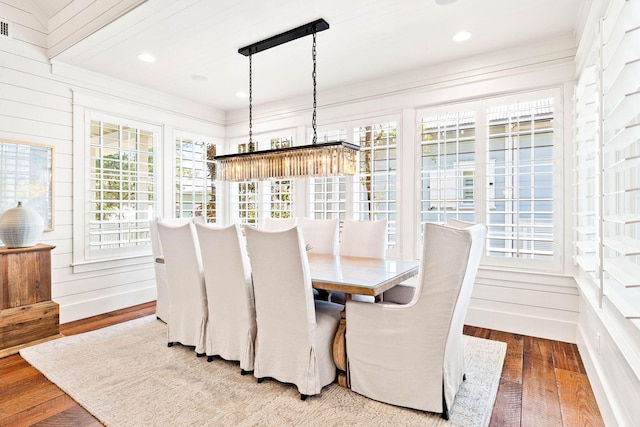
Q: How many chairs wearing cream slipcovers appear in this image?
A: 8